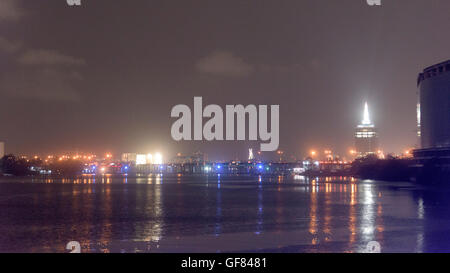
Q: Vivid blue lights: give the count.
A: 5